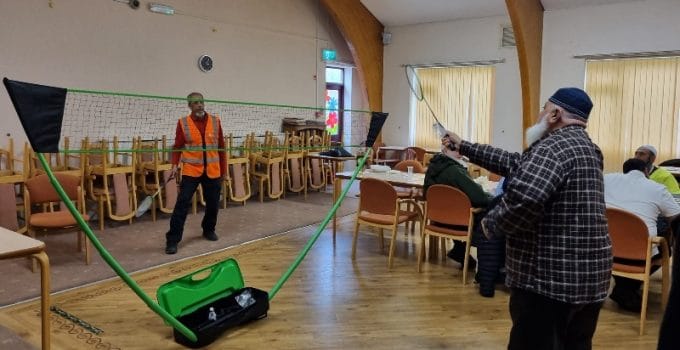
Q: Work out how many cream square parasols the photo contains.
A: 0